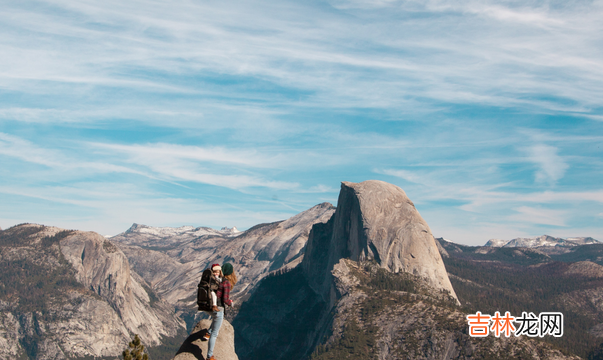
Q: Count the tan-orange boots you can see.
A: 2